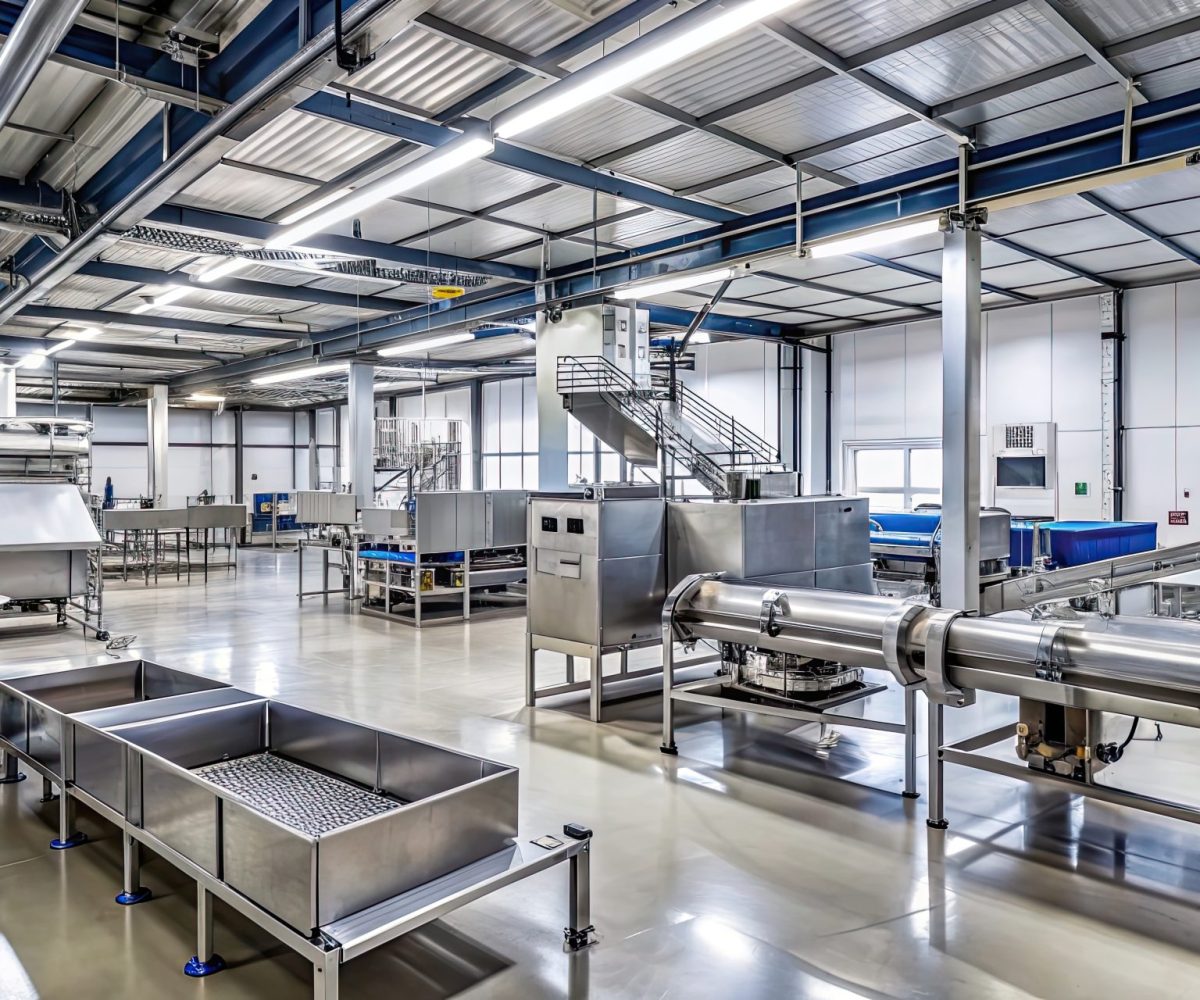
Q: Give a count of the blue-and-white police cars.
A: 0